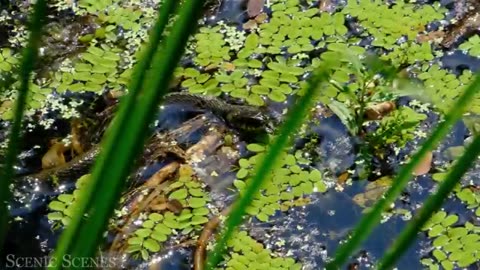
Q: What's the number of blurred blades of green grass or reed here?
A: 6